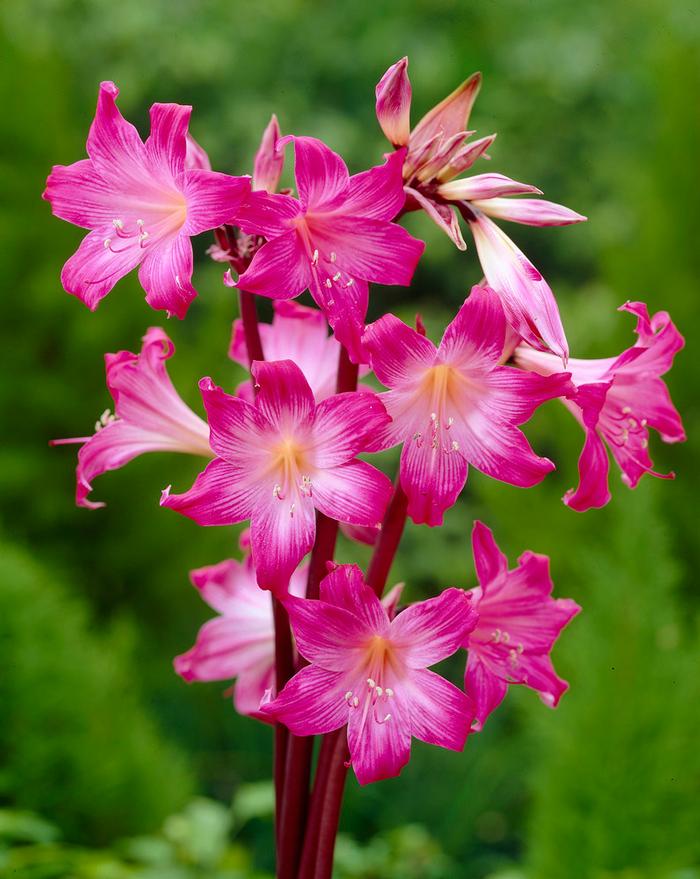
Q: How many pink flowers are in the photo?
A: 10